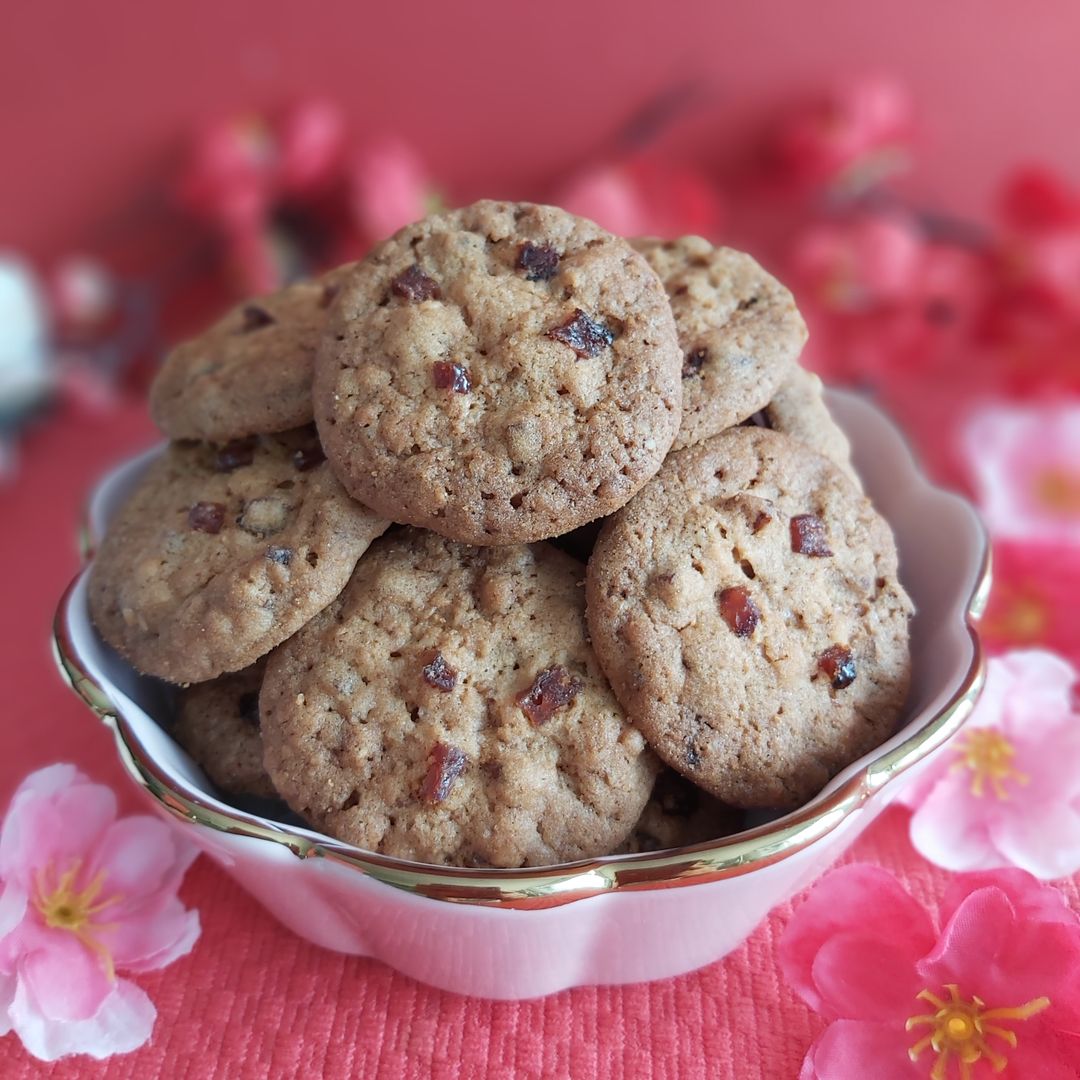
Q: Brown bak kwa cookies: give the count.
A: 9